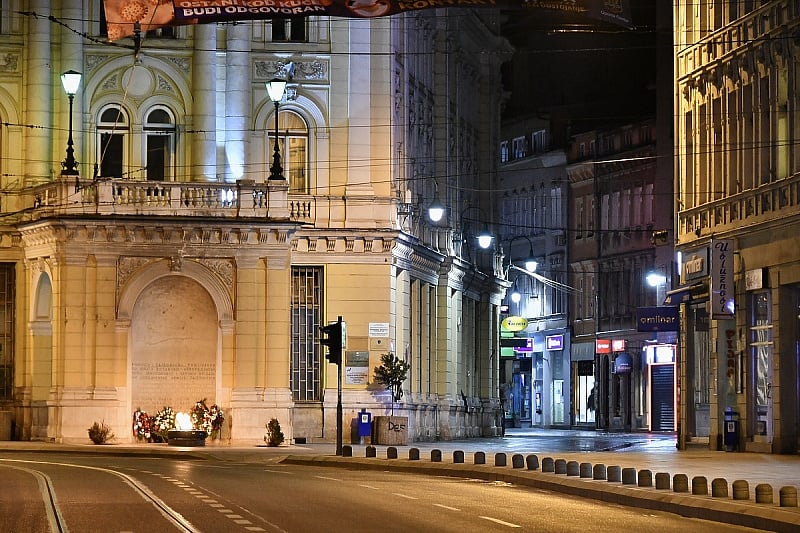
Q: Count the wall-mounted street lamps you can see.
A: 5